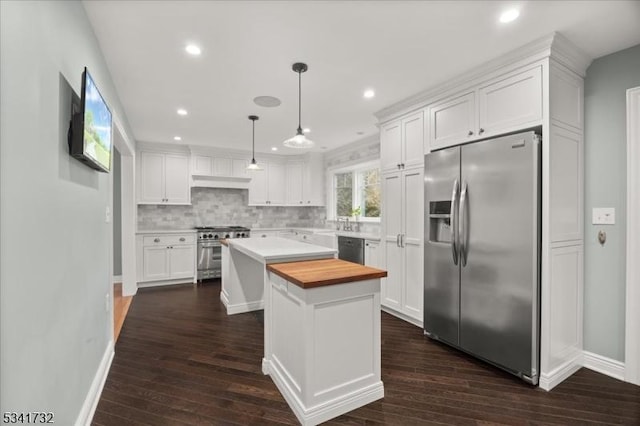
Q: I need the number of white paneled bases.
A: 2